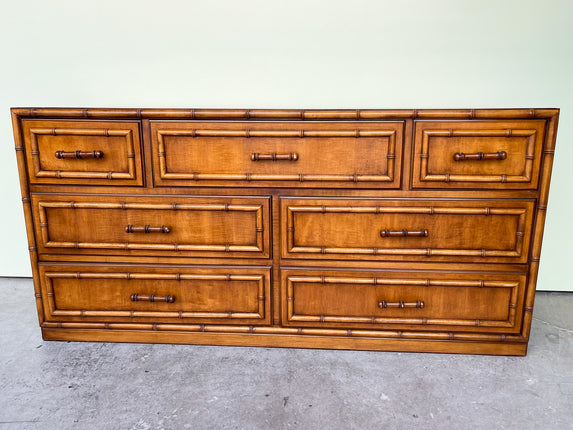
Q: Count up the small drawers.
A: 2